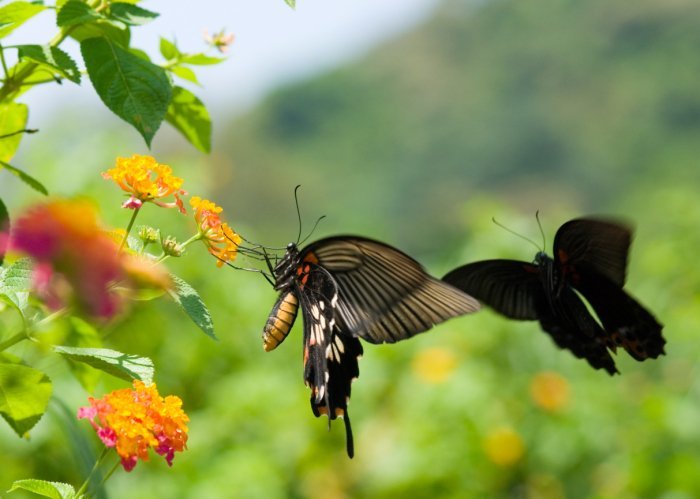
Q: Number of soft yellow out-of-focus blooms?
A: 3